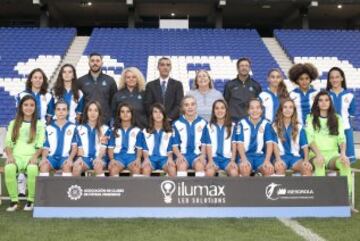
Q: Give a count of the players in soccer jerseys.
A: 15